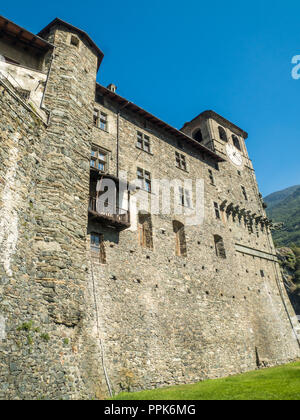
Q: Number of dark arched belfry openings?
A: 3